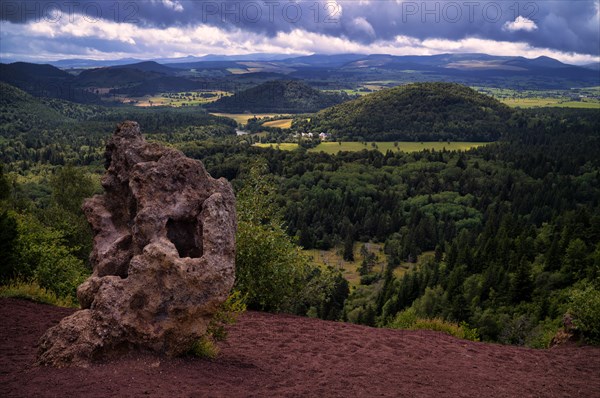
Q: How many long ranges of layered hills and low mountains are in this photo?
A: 1